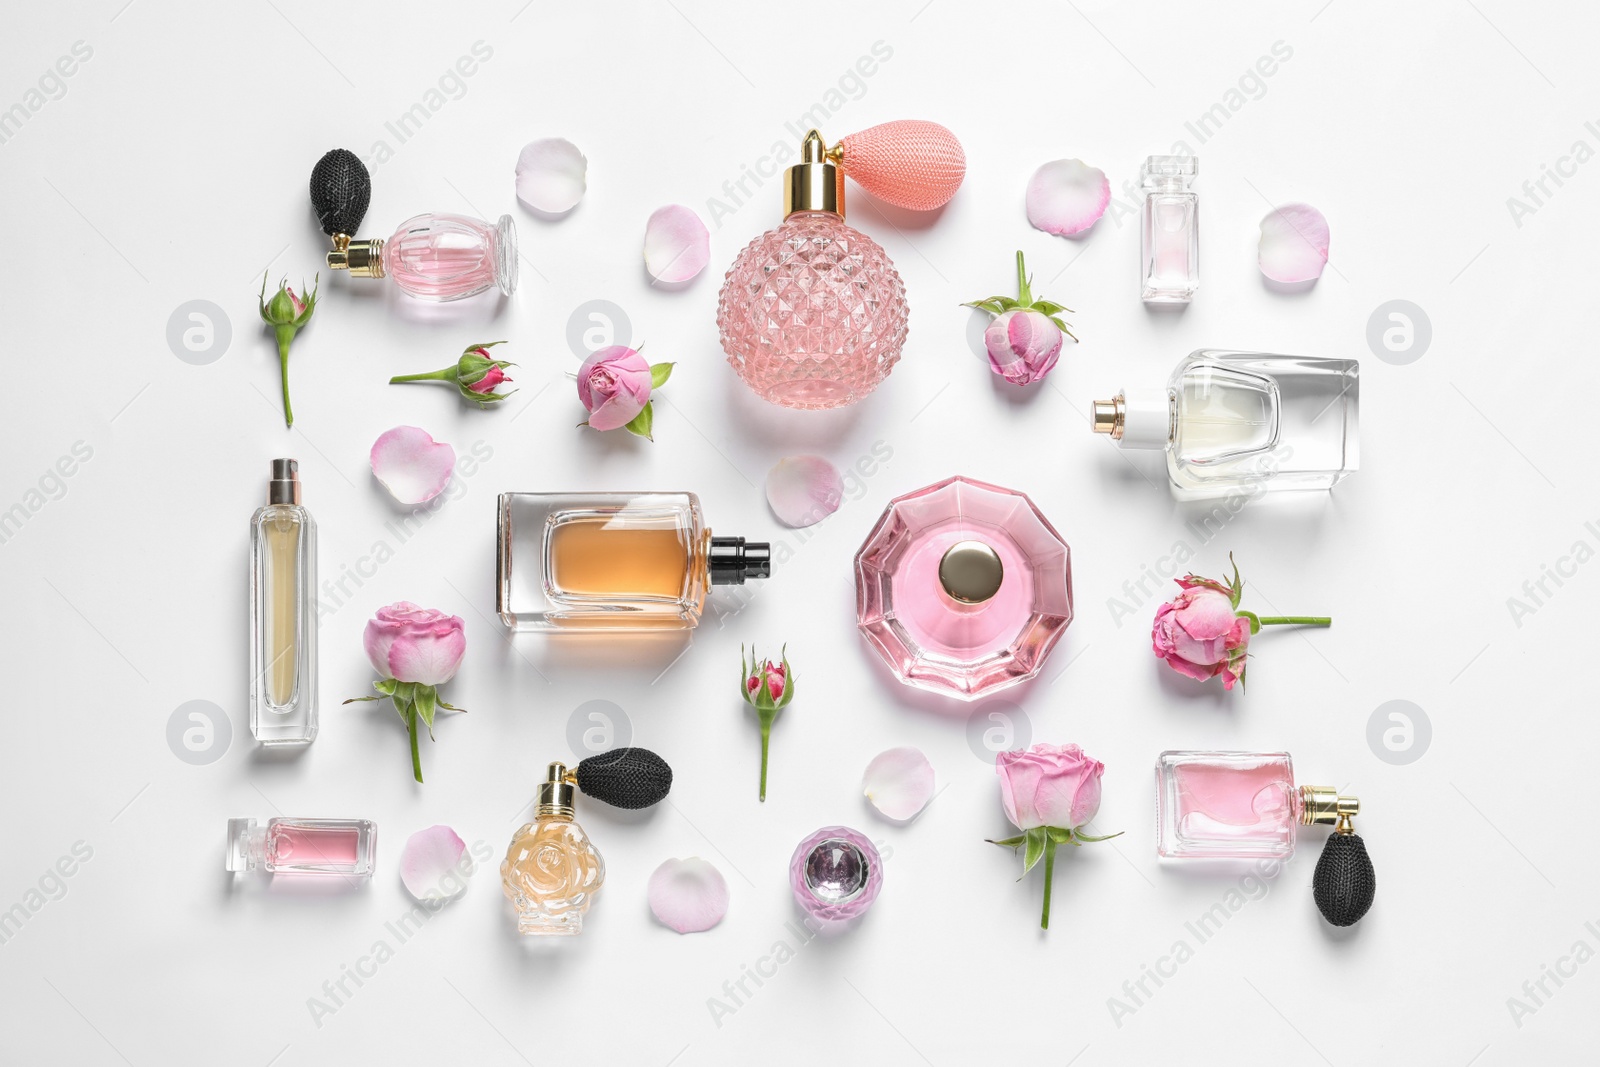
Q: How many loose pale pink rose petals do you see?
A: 9